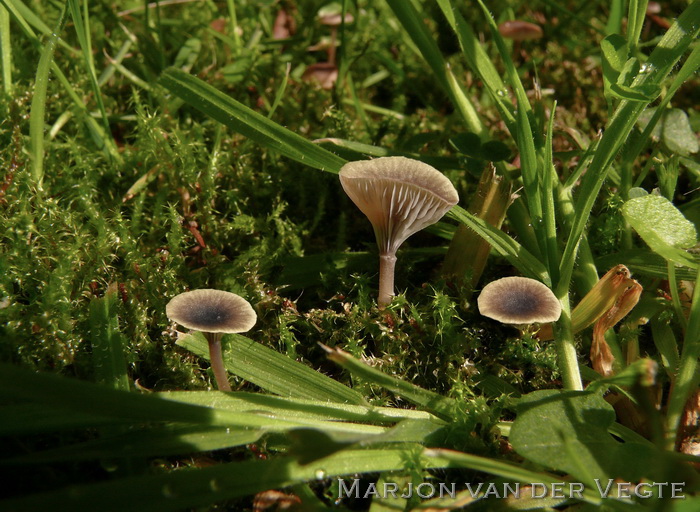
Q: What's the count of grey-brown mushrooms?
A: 3